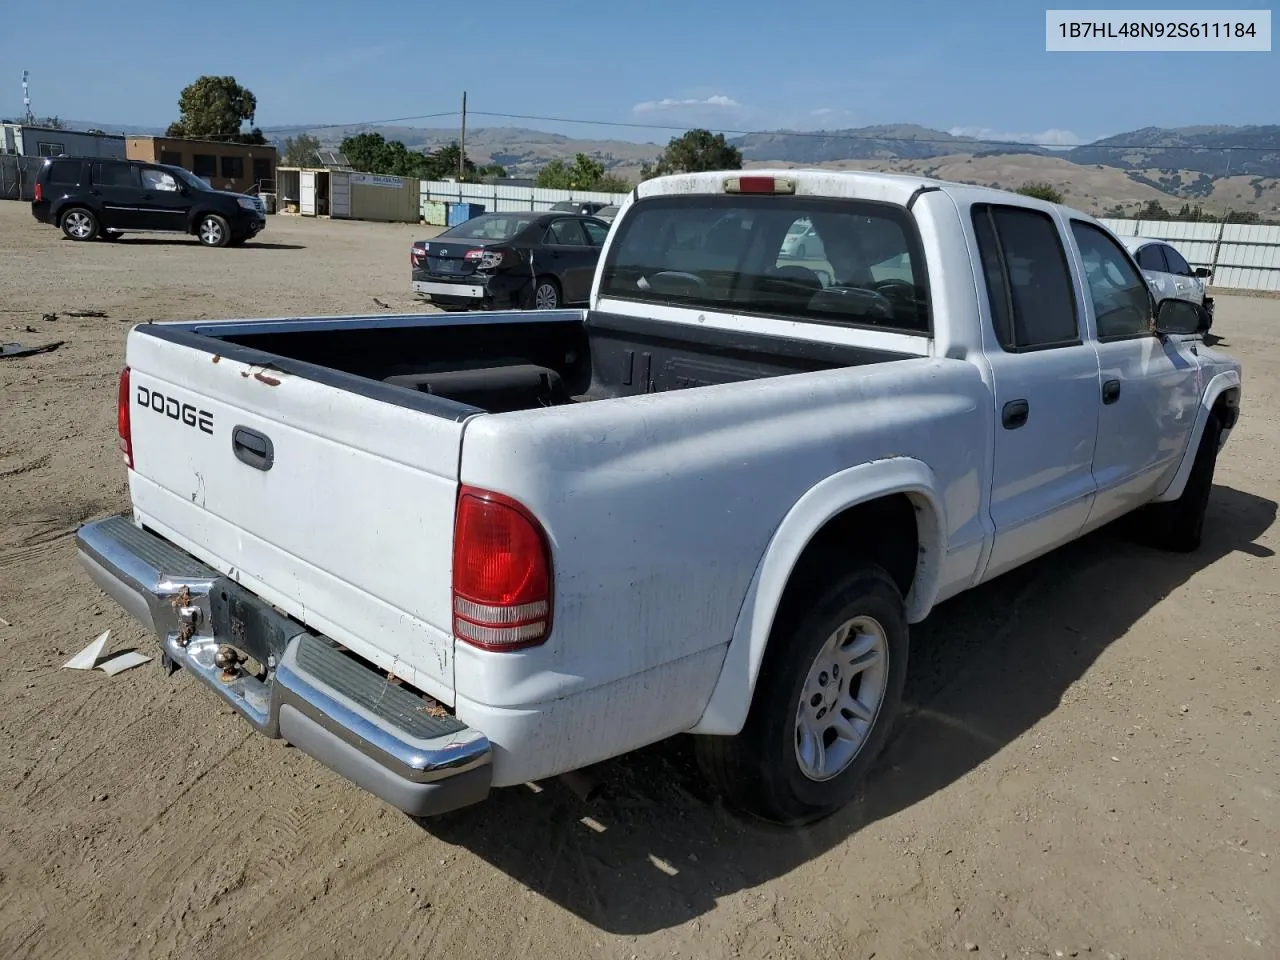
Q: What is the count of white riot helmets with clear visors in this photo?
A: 0